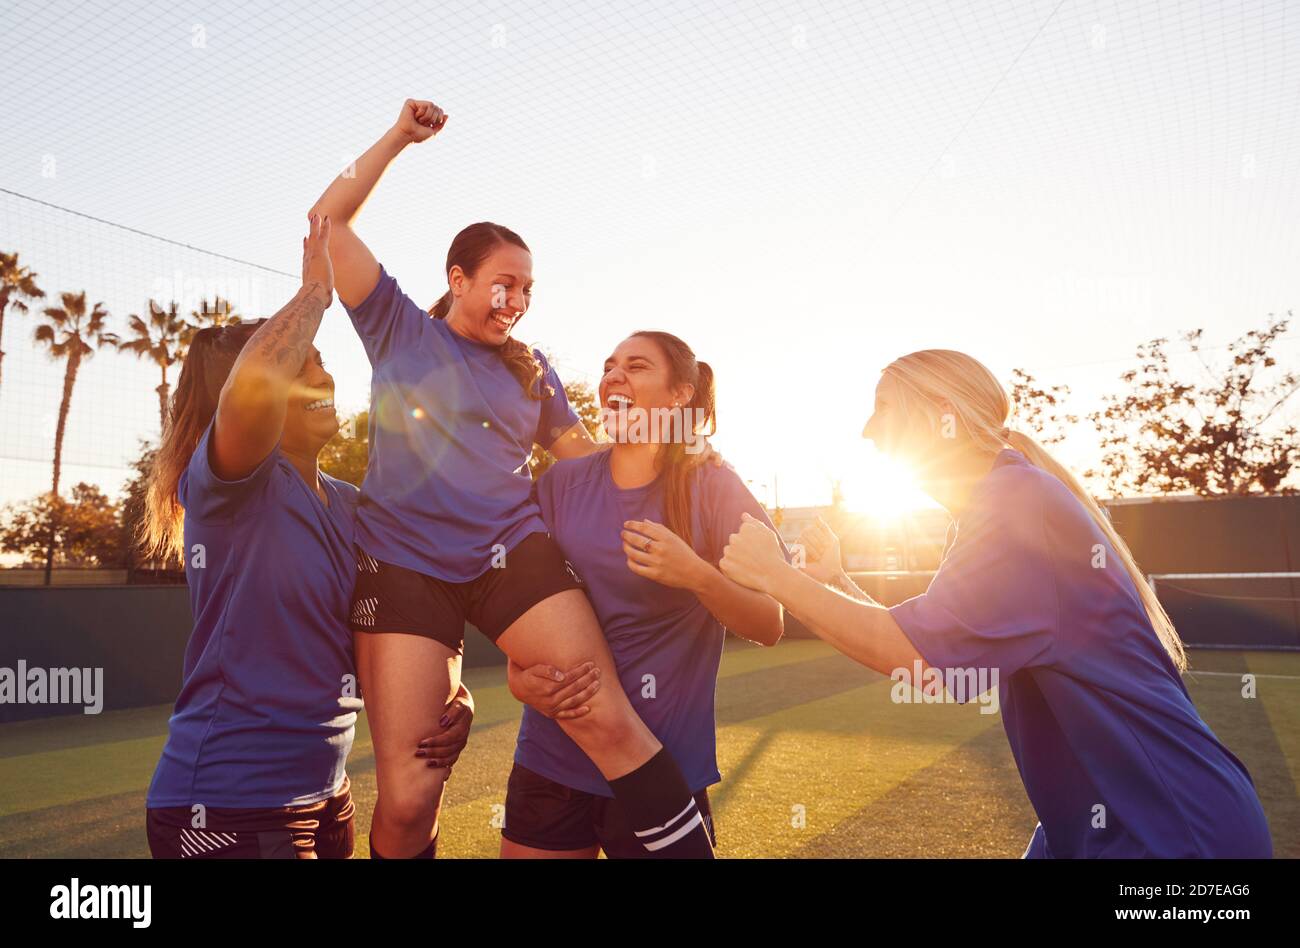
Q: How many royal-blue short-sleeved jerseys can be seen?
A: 4